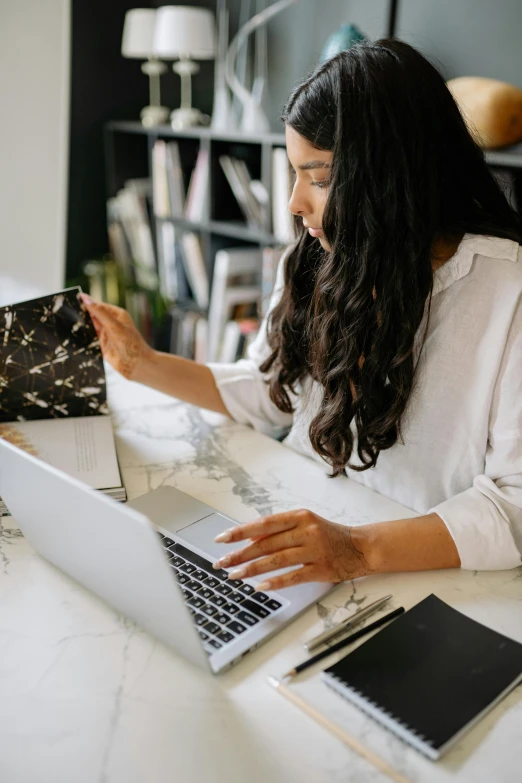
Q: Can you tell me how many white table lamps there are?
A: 2